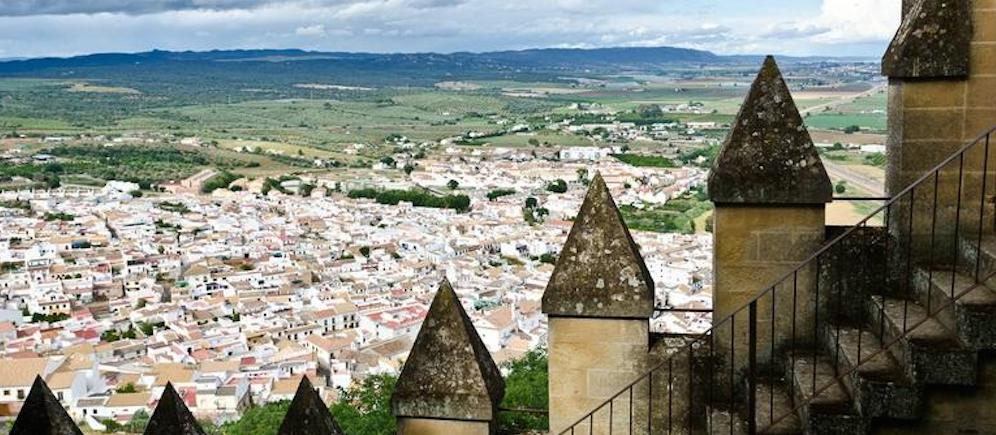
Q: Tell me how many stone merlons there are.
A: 7